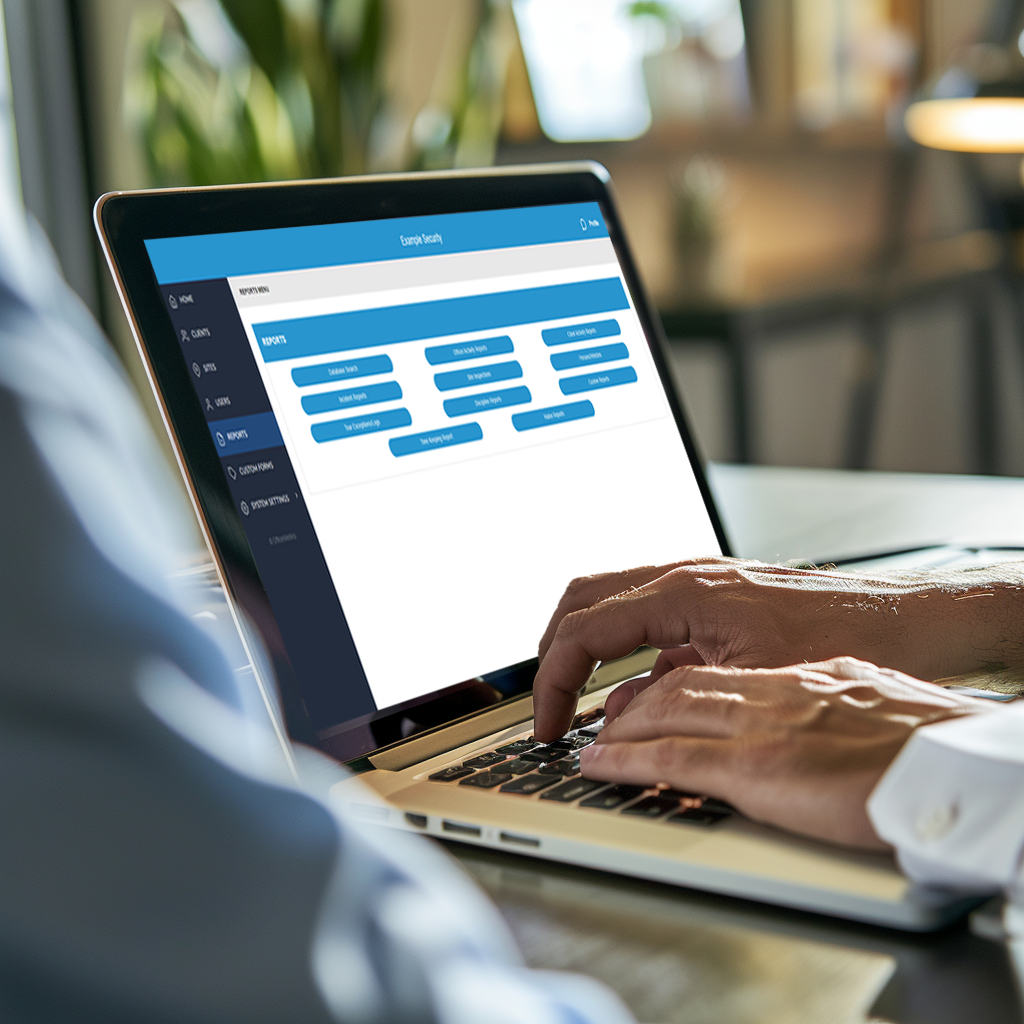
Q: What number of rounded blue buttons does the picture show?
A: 11